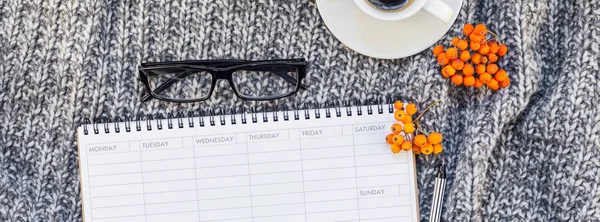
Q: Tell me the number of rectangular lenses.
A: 2